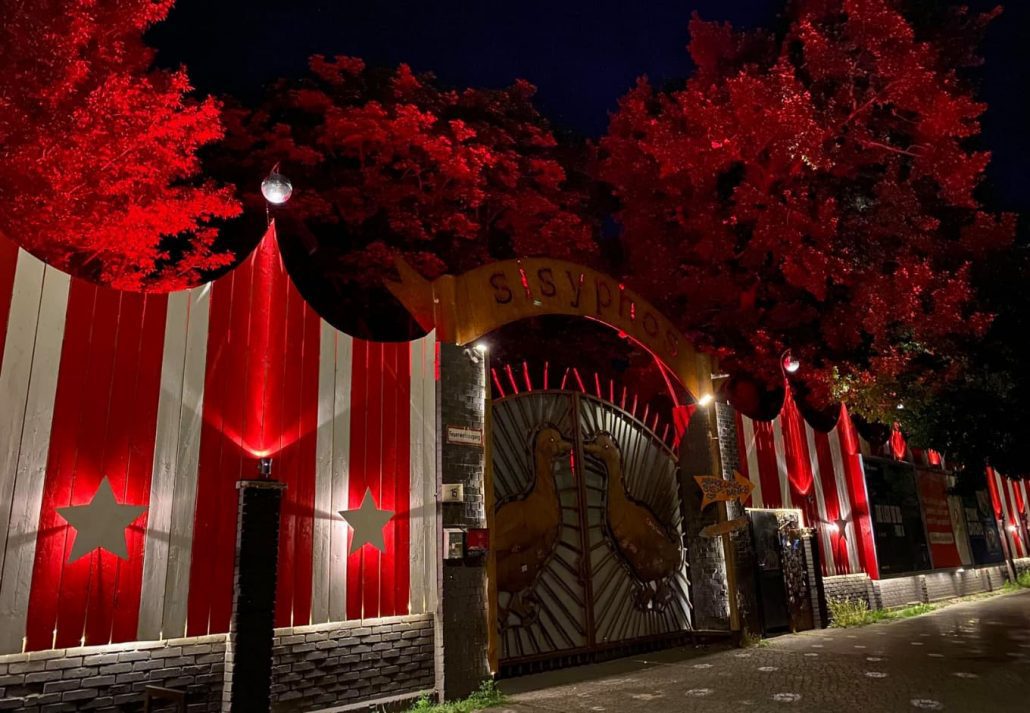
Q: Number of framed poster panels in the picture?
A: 3